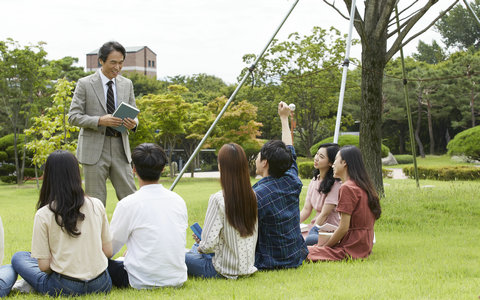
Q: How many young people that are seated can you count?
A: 6